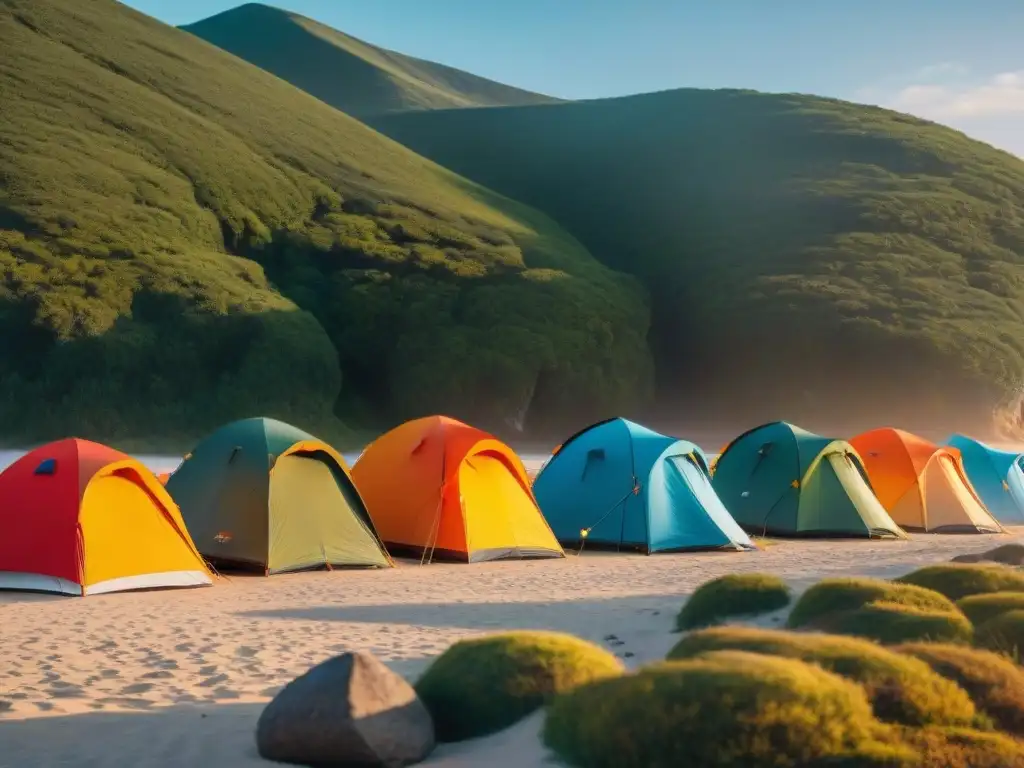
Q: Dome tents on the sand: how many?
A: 7